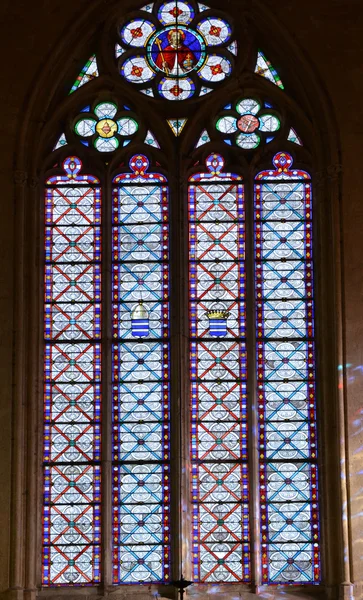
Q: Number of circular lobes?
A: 14